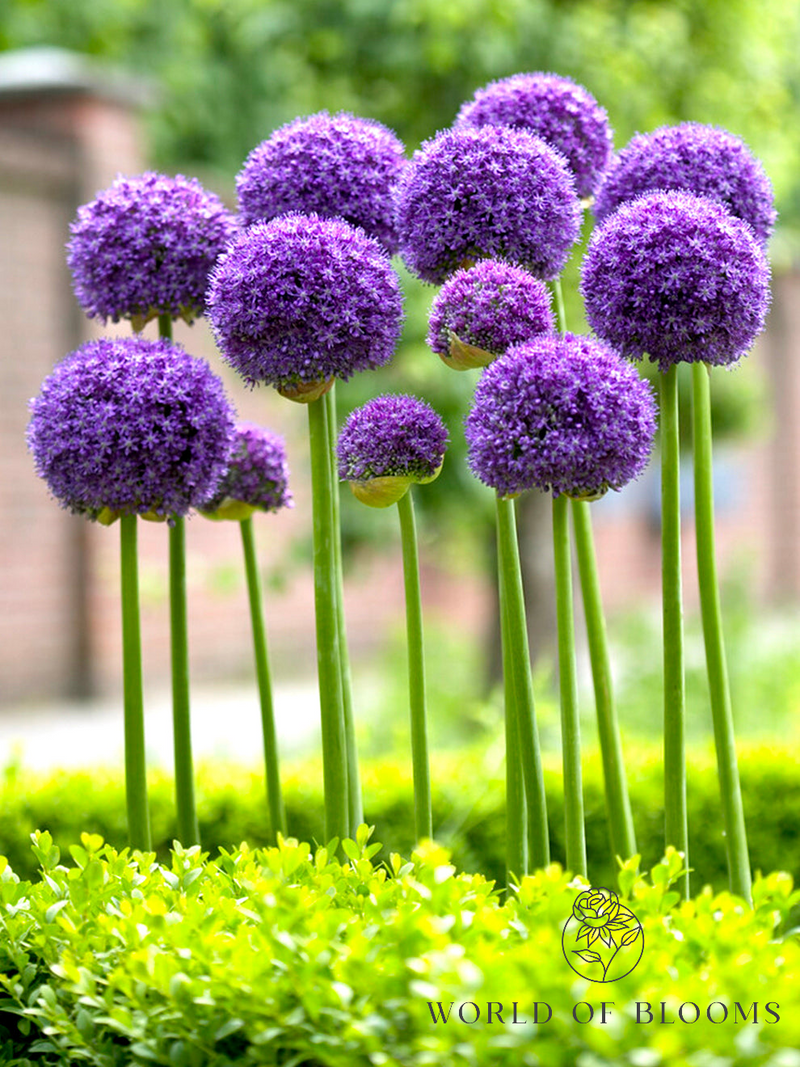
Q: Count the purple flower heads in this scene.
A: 12